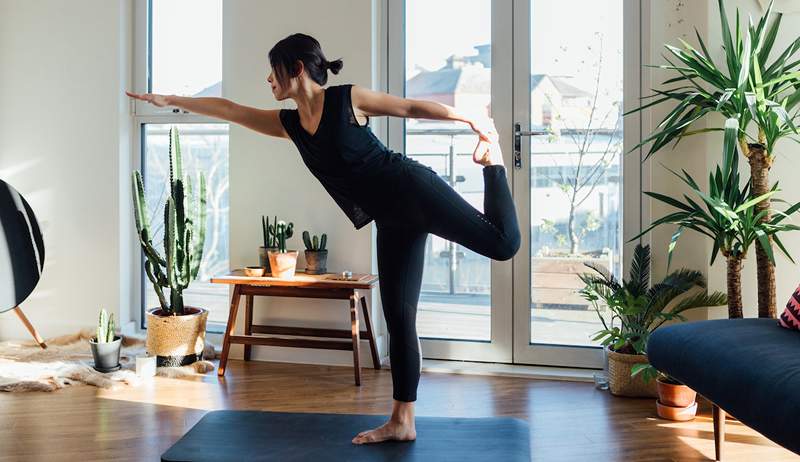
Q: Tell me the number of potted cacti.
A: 5